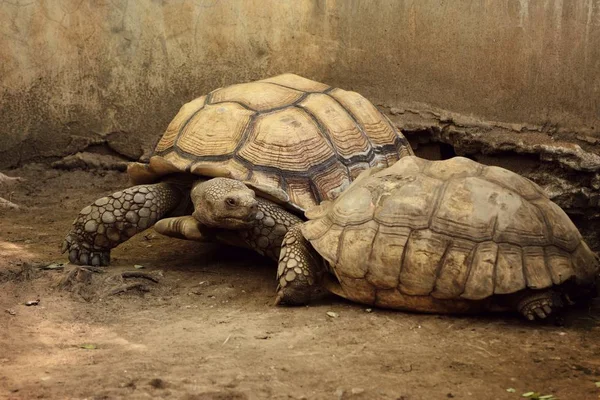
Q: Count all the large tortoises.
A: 2